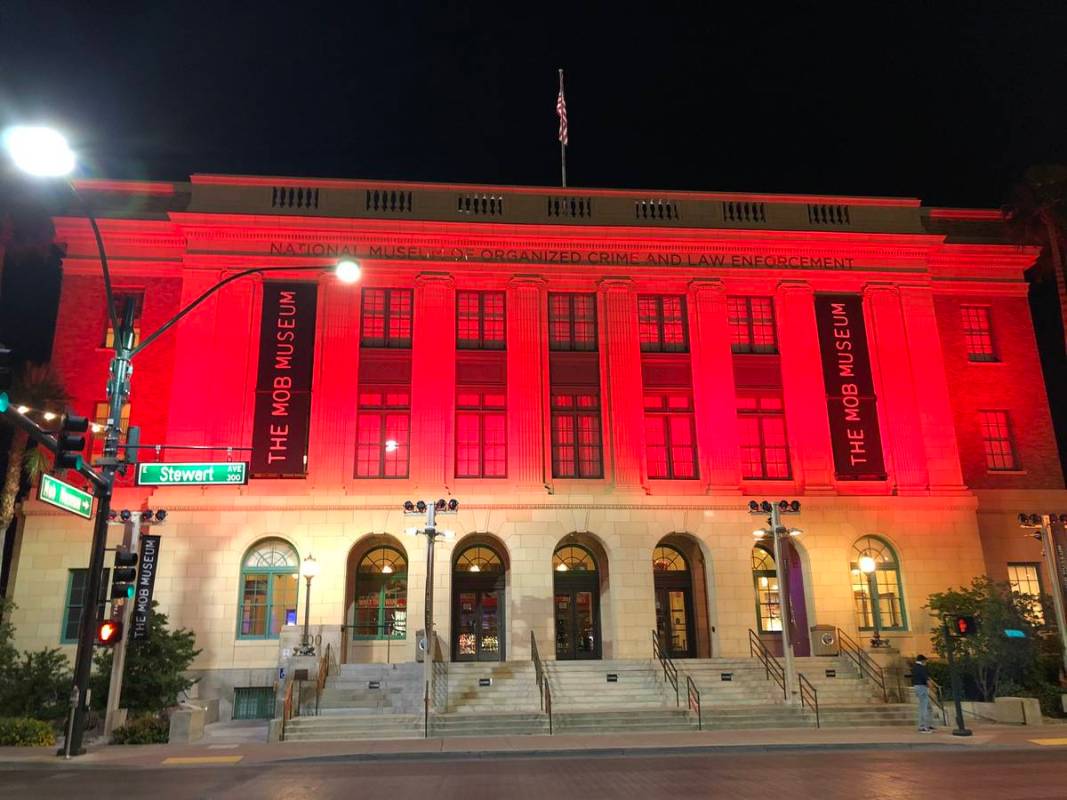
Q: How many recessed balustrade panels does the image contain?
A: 7